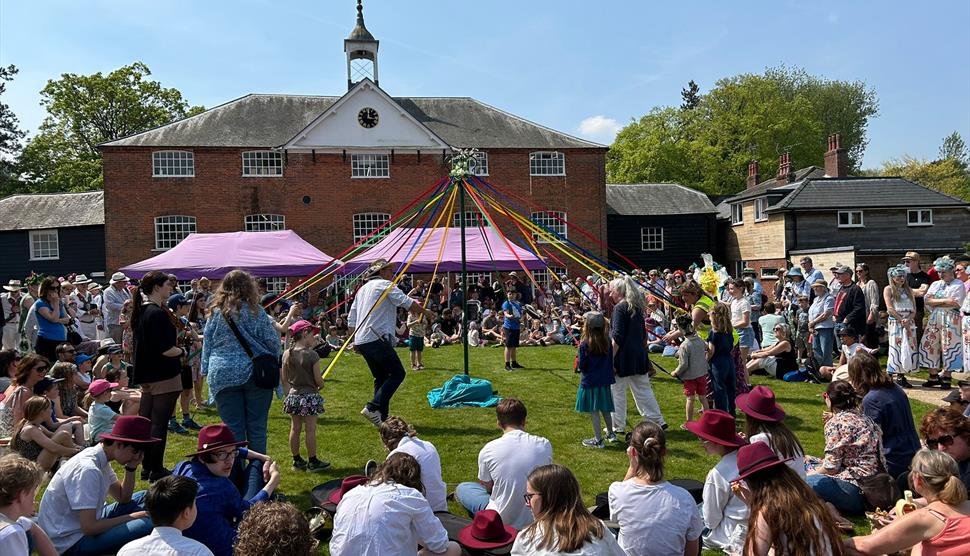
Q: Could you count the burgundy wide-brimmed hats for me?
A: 7